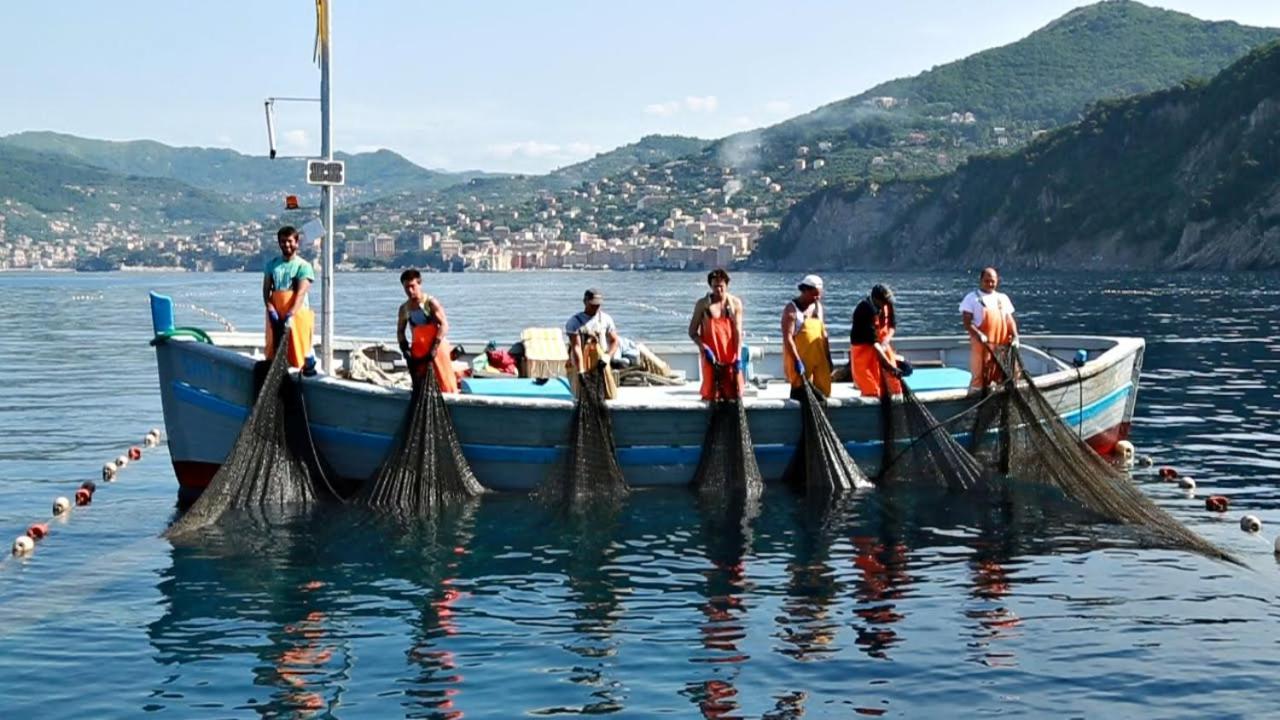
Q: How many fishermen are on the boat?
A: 7